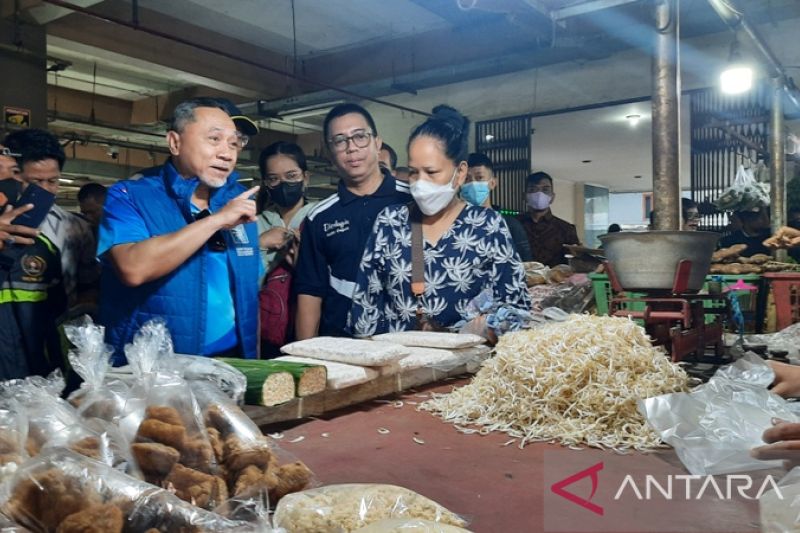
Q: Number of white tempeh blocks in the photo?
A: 4